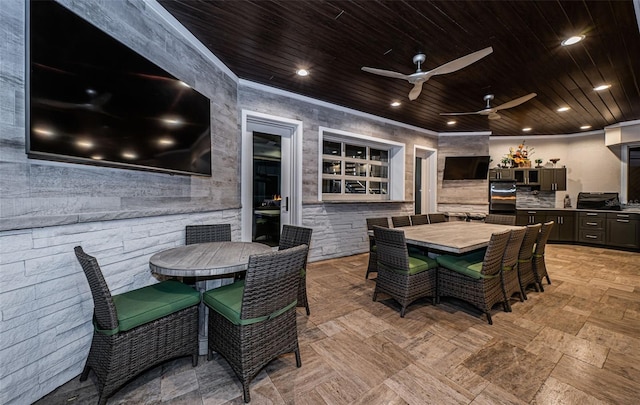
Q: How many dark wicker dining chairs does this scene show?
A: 14